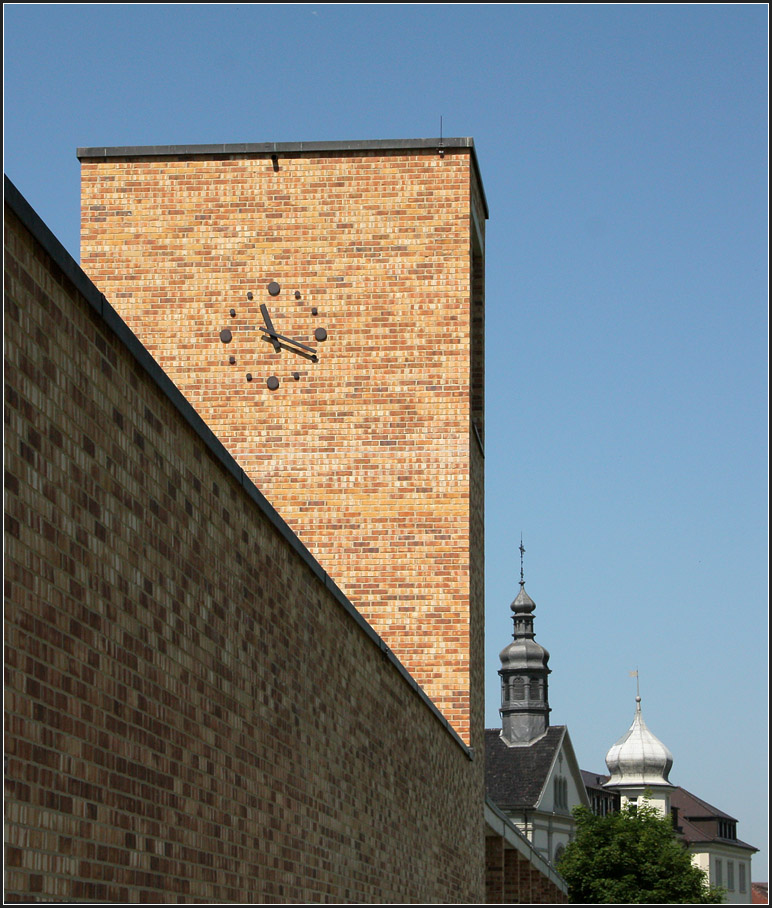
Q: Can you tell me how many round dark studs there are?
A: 12